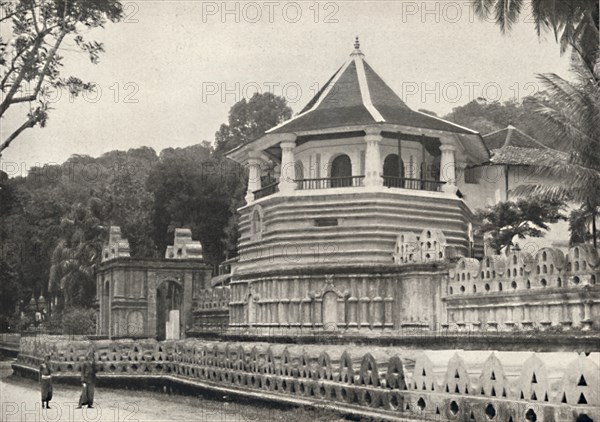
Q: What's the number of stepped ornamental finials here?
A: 2